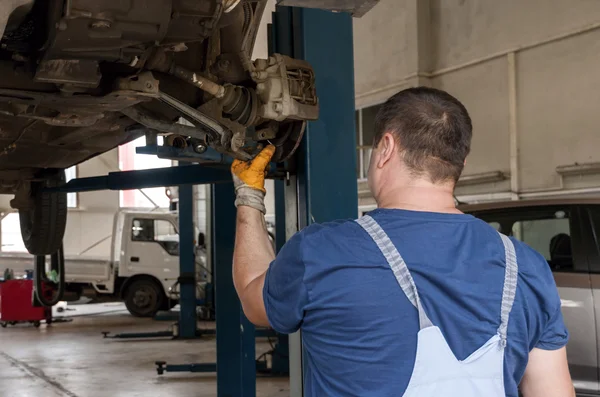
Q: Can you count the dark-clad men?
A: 1